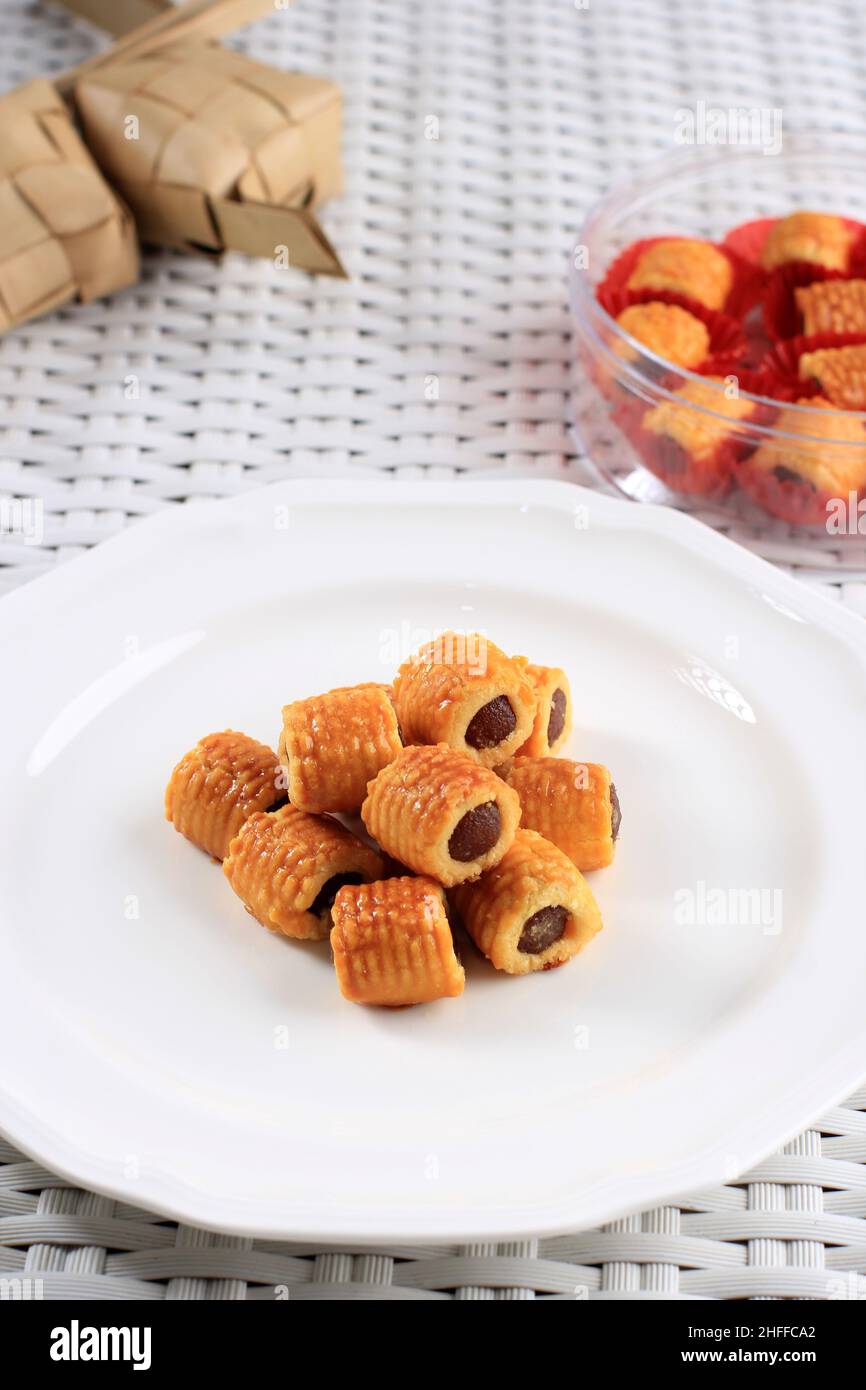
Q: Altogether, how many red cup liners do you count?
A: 7